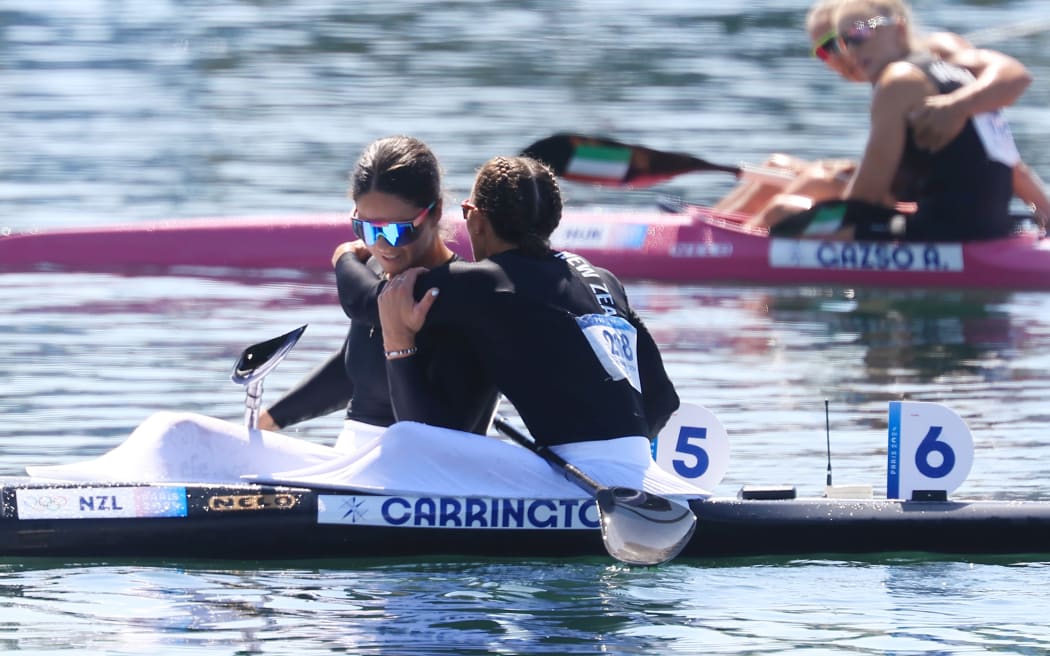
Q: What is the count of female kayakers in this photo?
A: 4